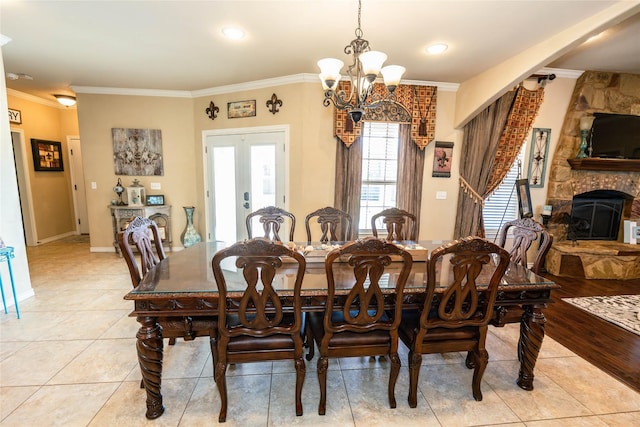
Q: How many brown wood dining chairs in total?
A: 8